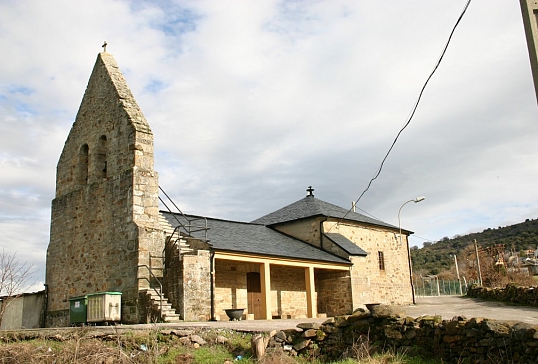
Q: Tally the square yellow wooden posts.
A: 2